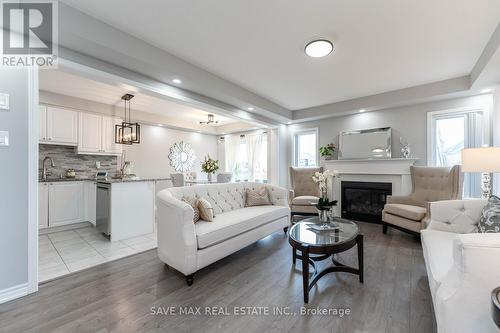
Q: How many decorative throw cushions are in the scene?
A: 4